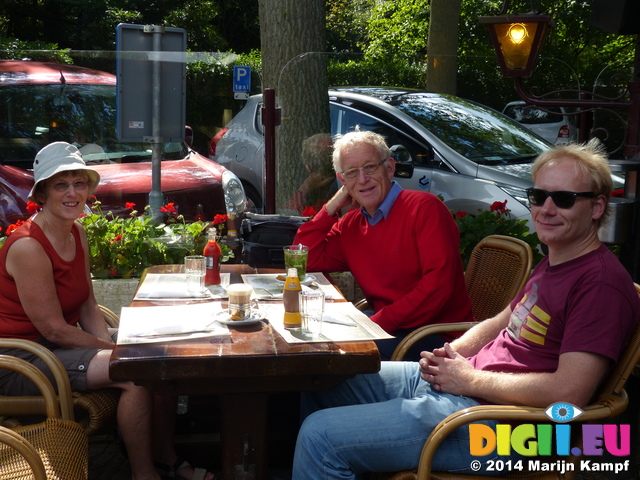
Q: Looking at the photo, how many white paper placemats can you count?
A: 4